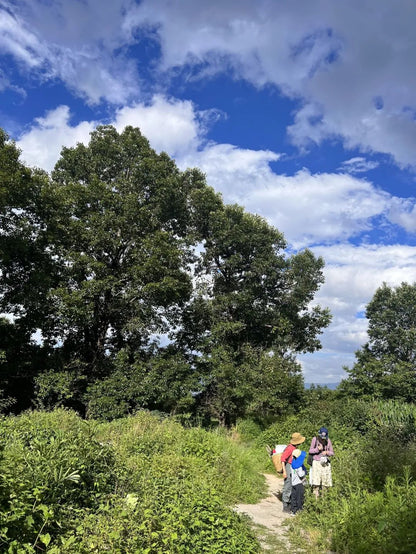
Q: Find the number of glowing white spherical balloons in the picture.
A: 0